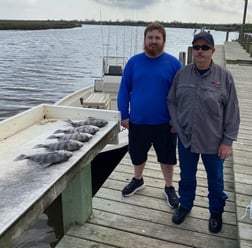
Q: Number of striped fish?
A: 5